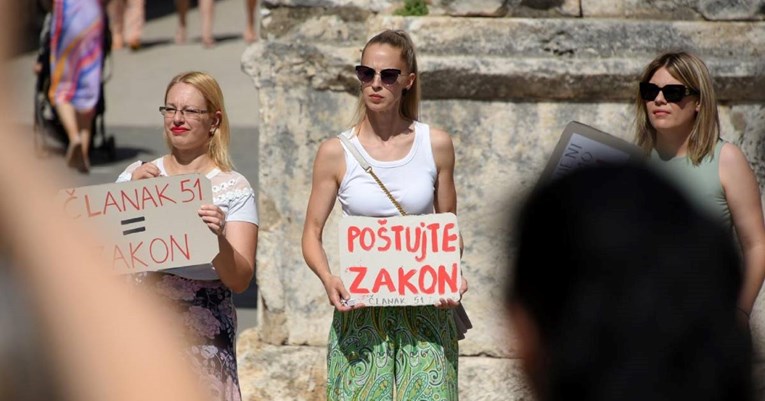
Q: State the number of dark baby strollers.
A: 1